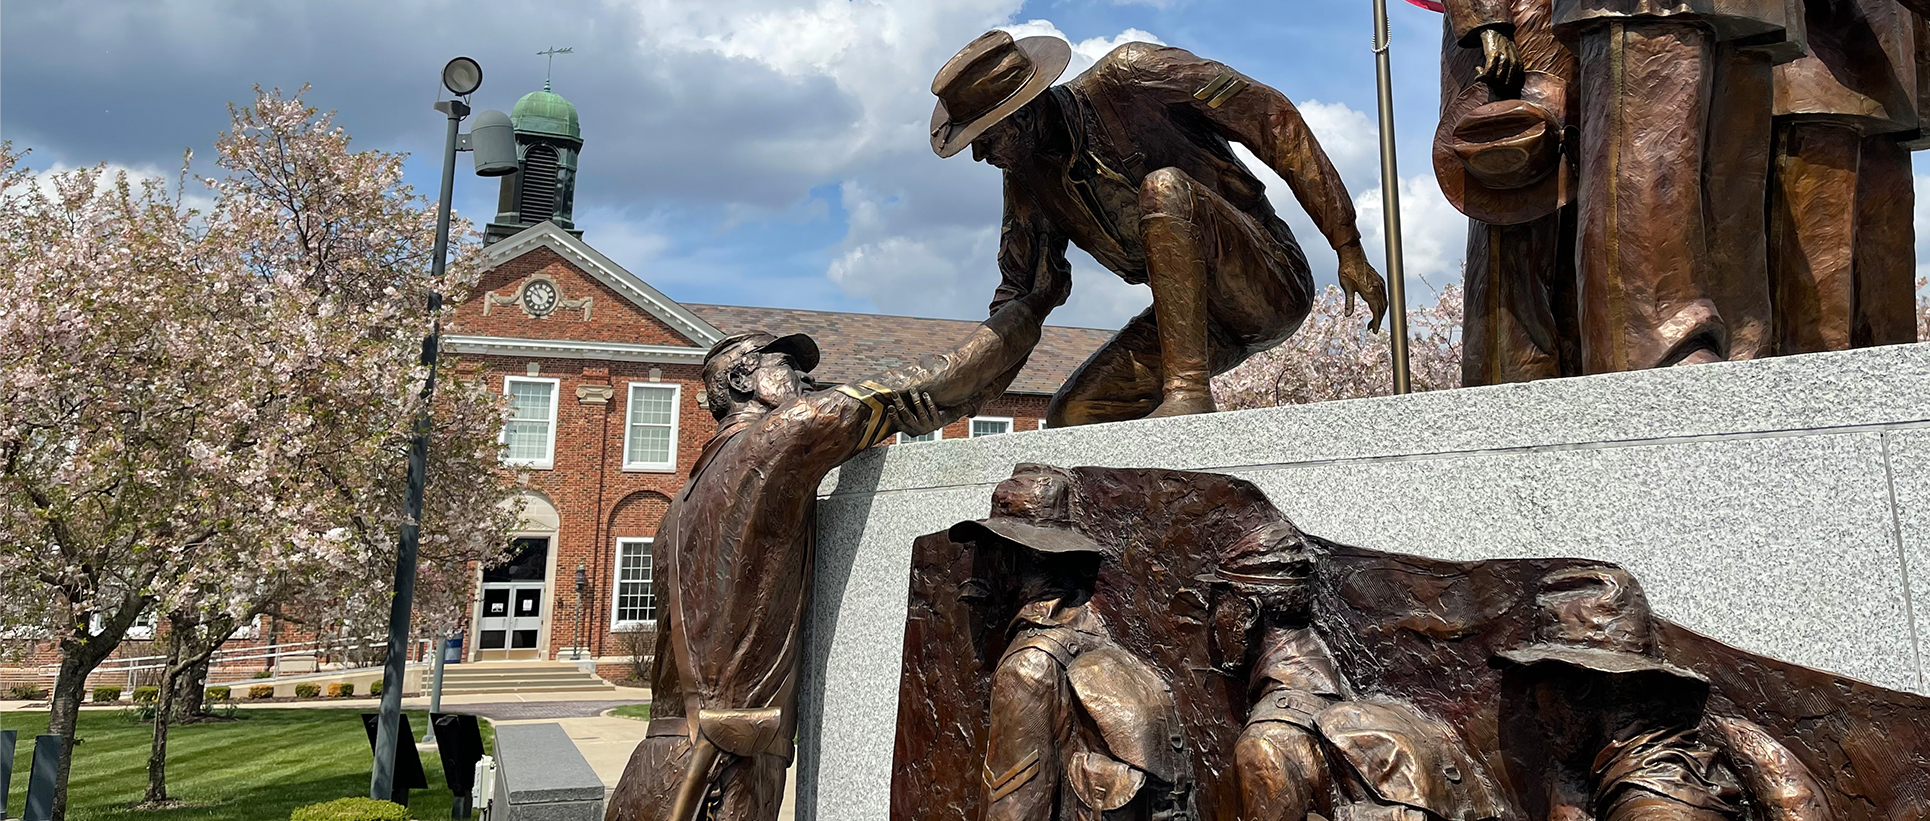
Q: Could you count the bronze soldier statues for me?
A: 8